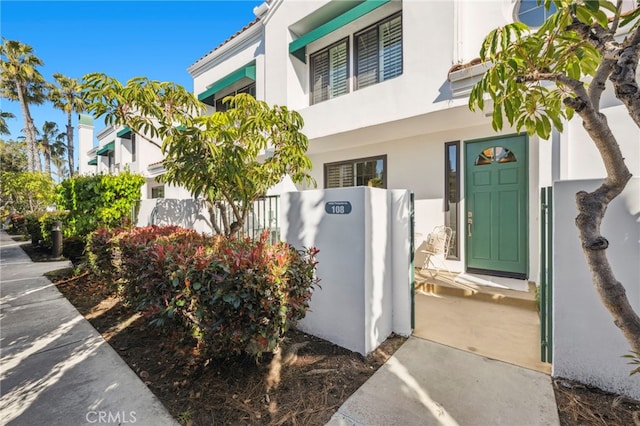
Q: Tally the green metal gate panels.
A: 2